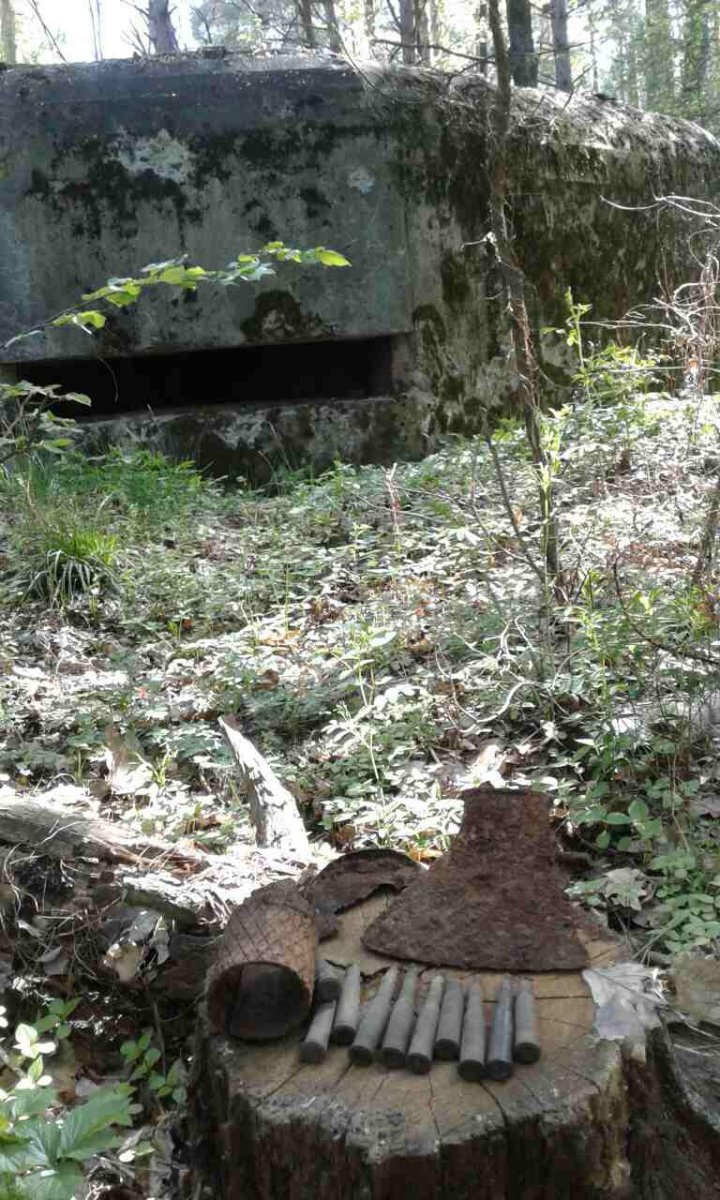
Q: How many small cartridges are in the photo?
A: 10